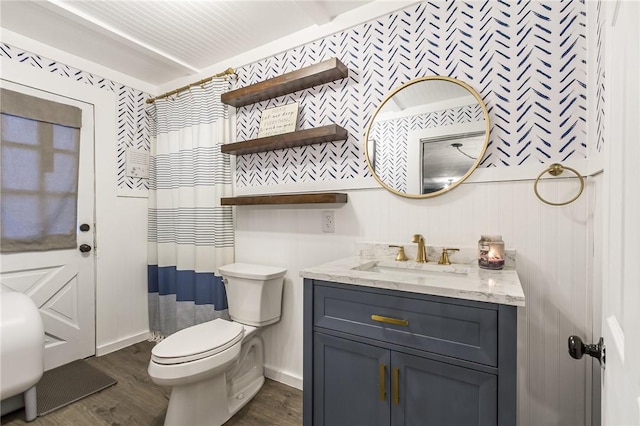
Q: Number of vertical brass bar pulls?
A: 2